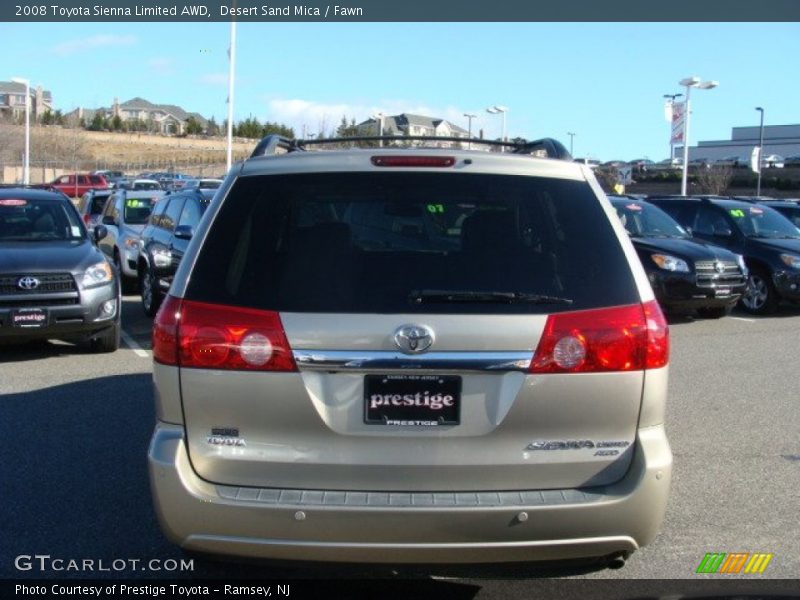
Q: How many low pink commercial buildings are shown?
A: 0